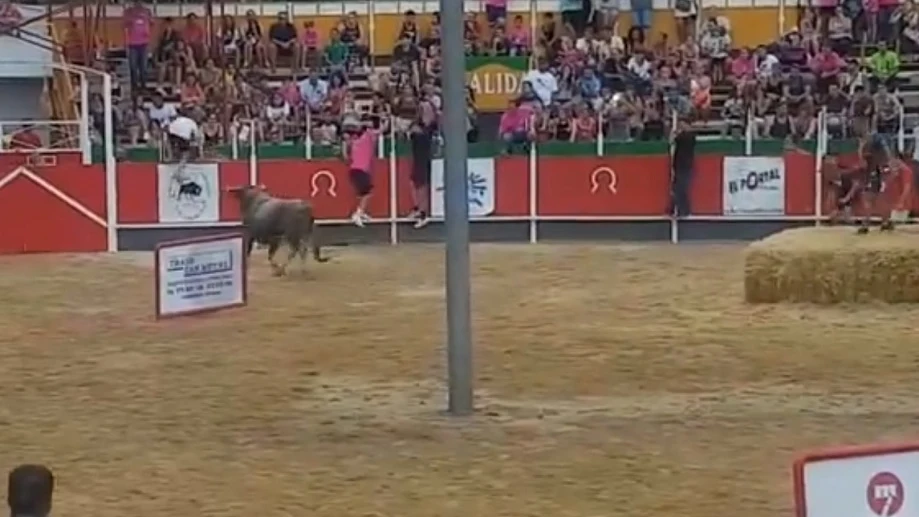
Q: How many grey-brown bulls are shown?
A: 1